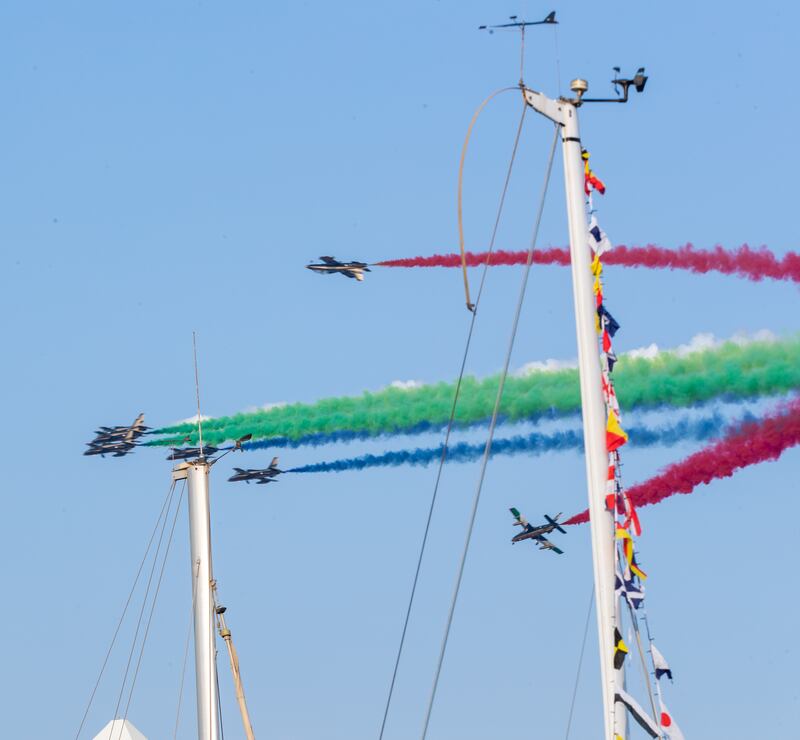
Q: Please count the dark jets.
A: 7